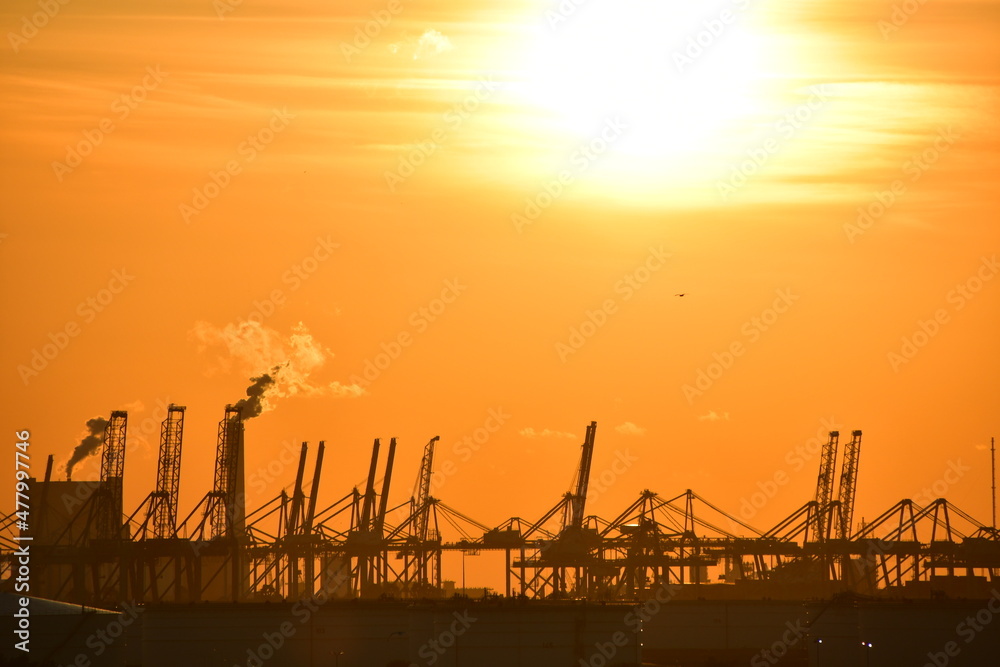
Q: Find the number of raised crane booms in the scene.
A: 12